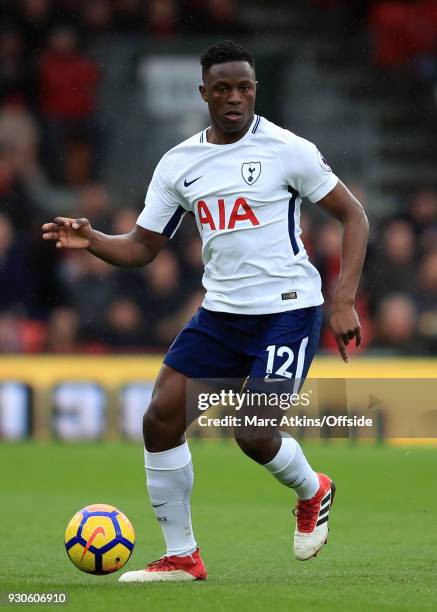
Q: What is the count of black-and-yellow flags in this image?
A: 0